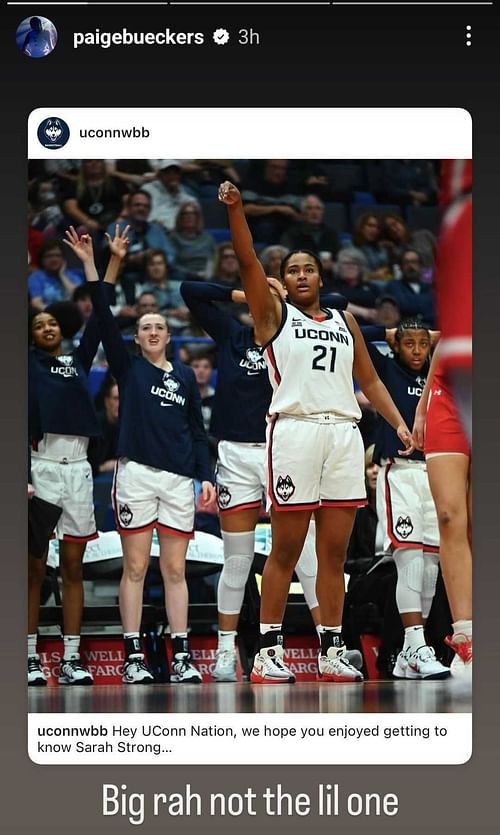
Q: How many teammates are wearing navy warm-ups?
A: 4